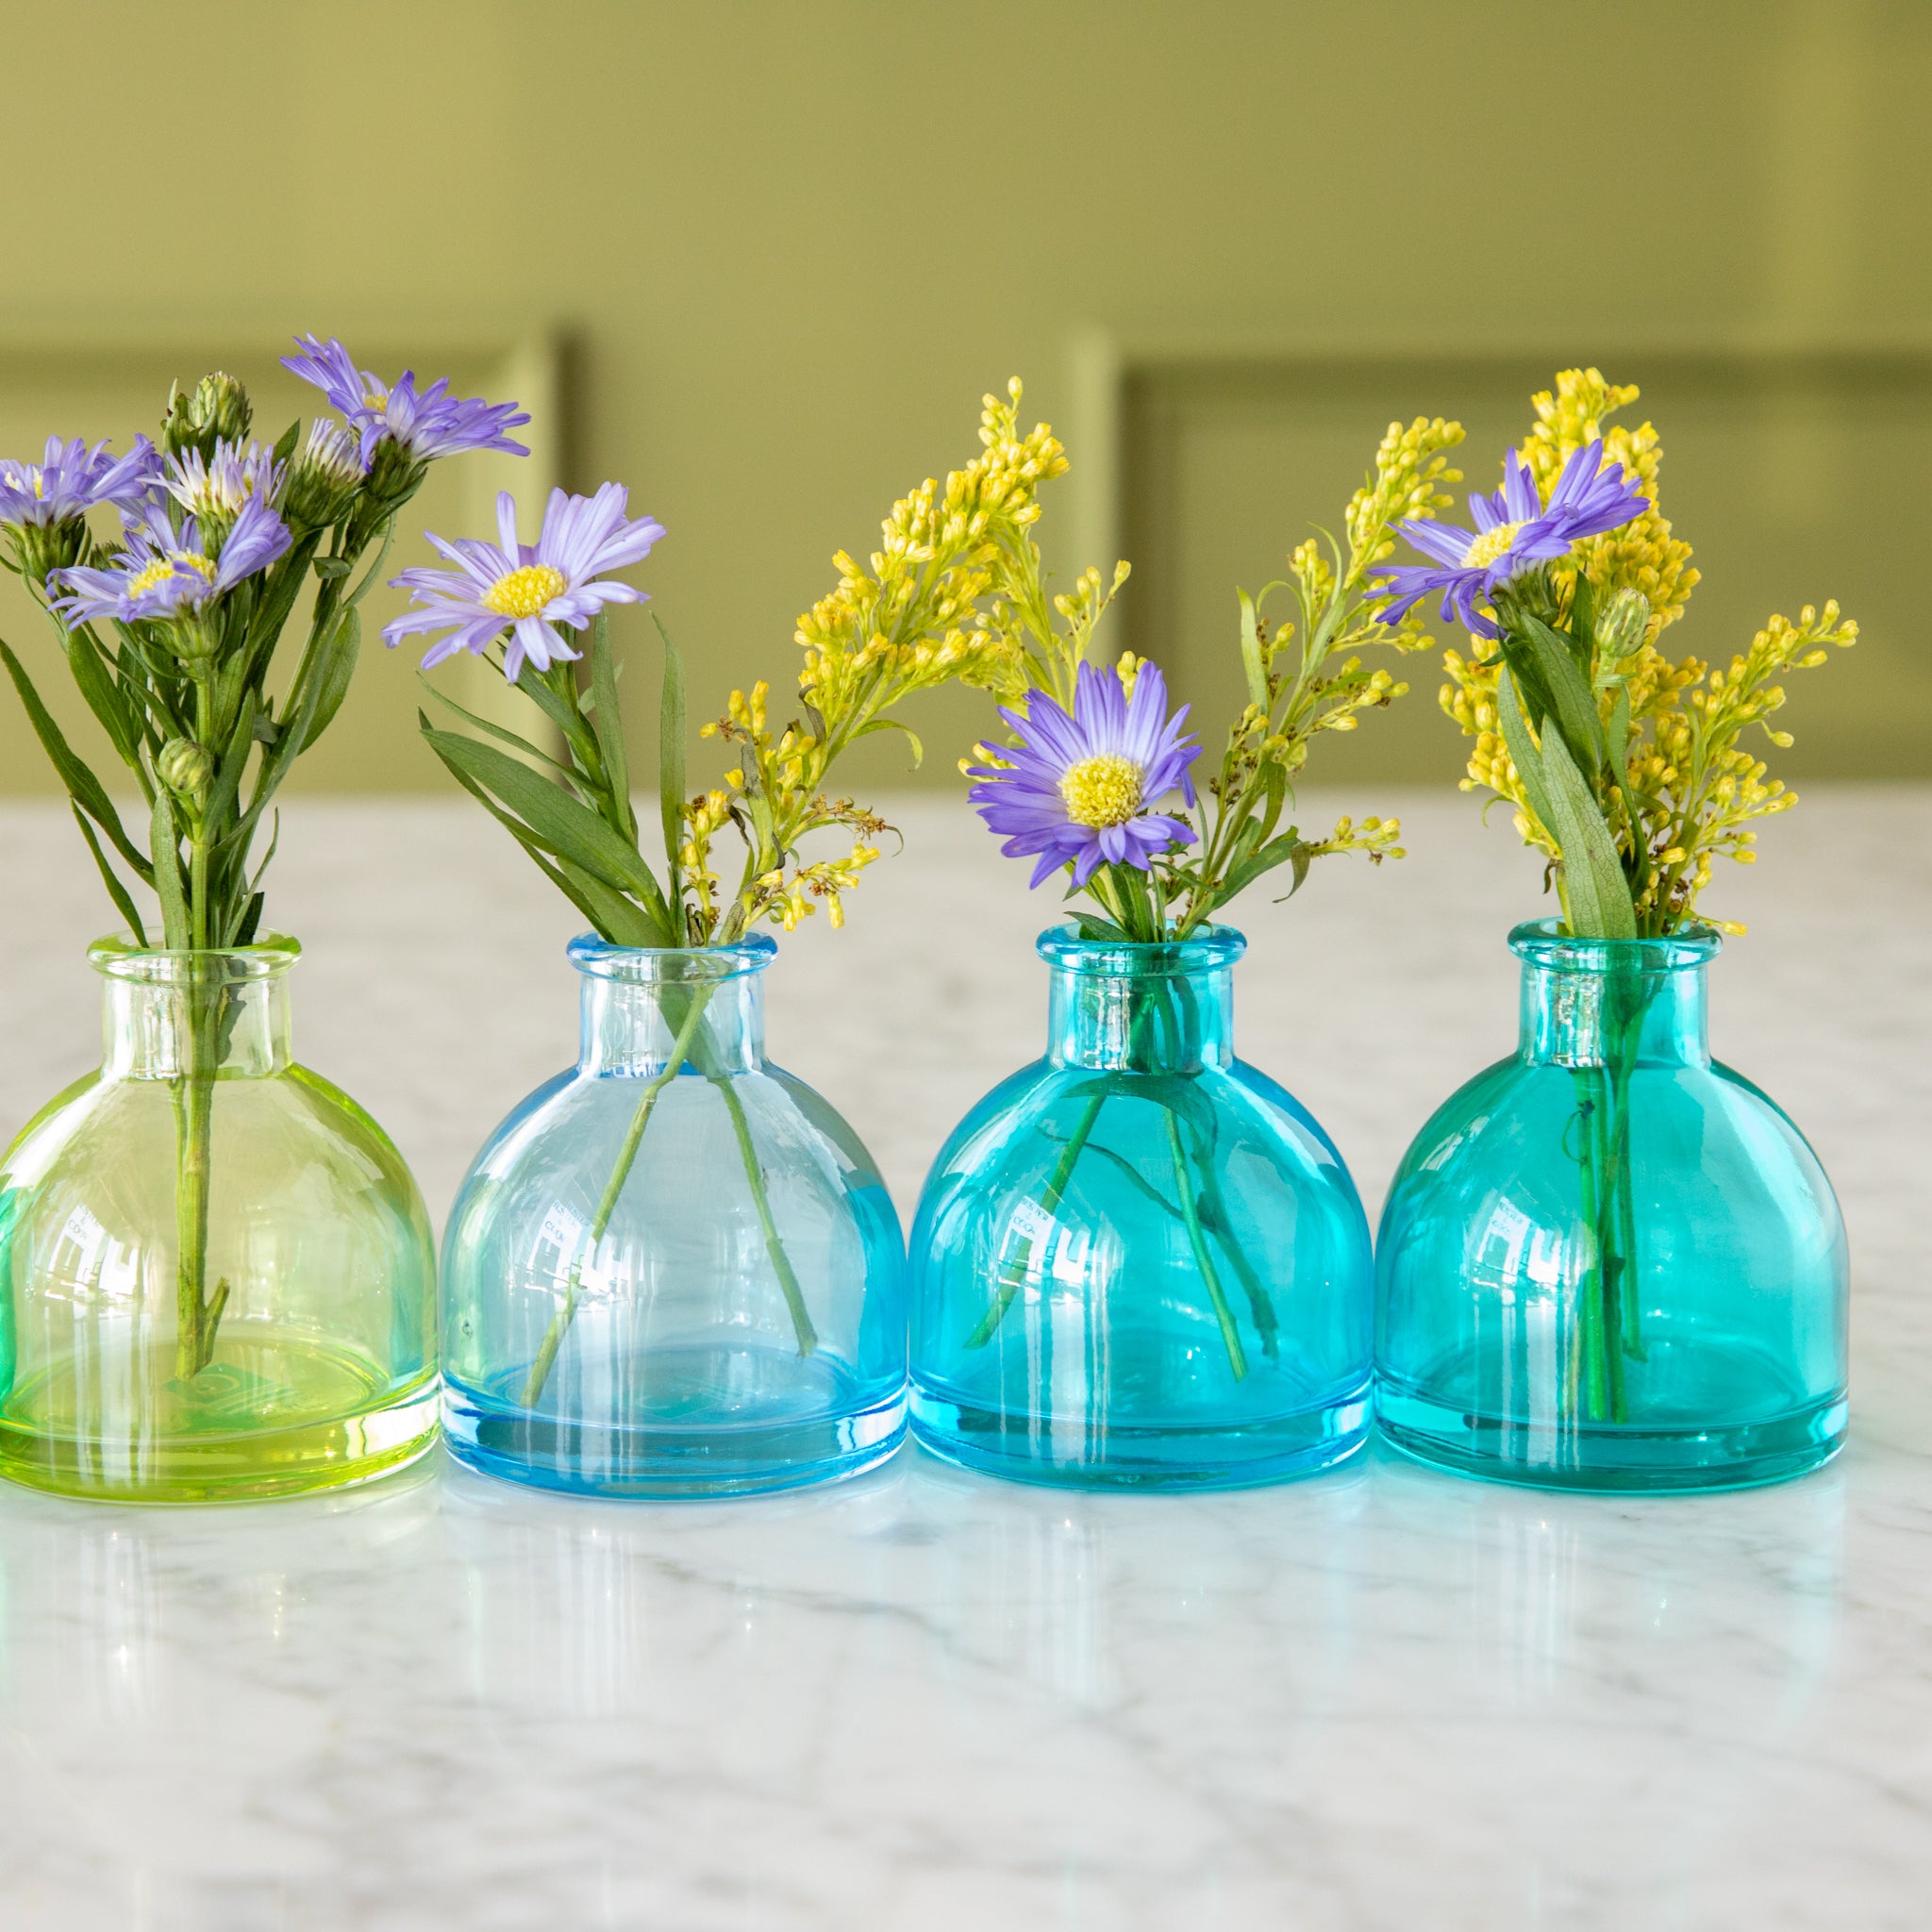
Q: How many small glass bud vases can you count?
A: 4